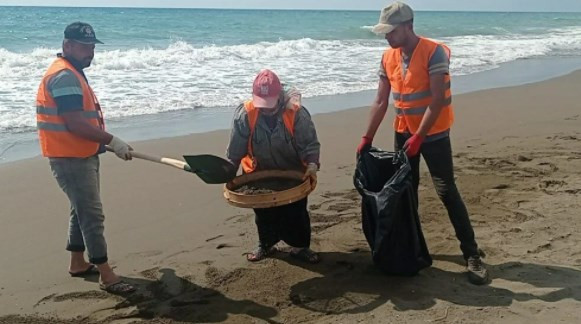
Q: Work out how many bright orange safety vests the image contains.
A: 3